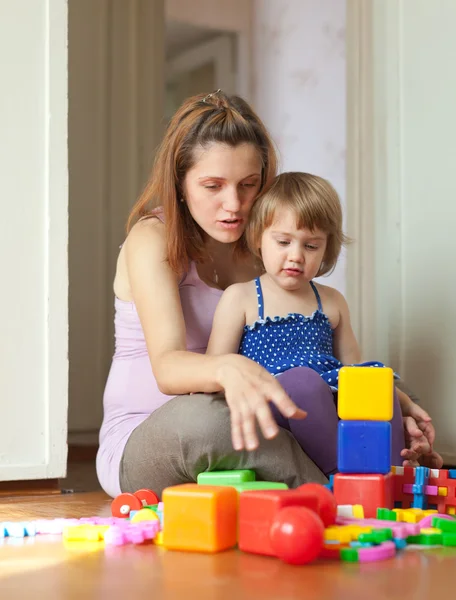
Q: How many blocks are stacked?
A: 3